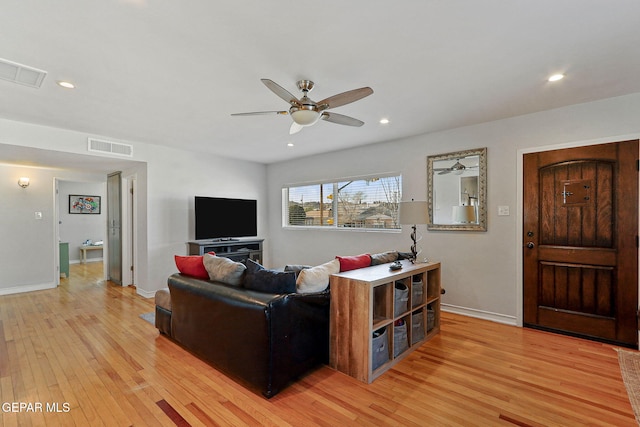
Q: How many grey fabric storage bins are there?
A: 6